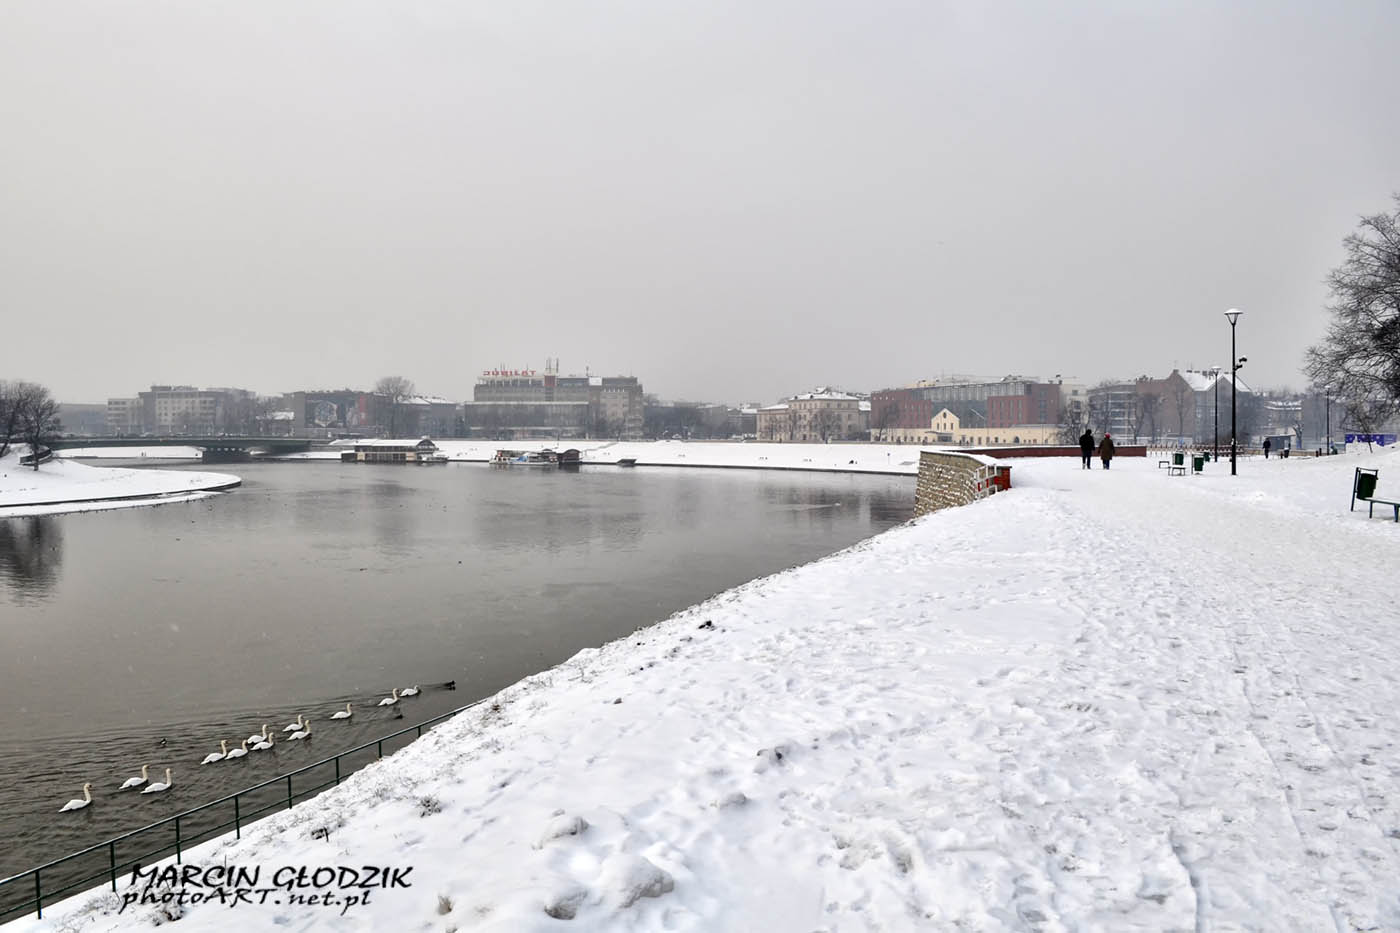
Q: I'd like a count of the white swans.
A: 12